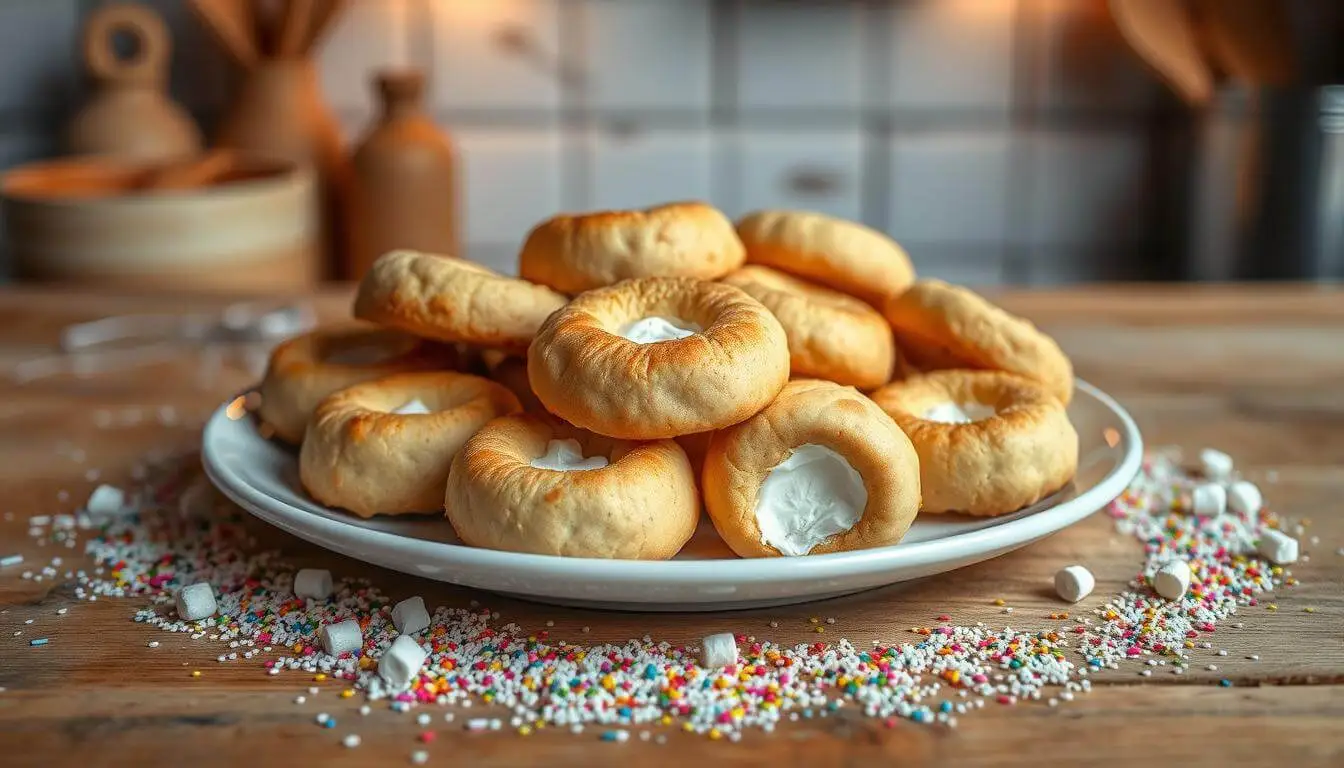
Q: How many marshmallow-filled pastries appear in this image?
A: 11